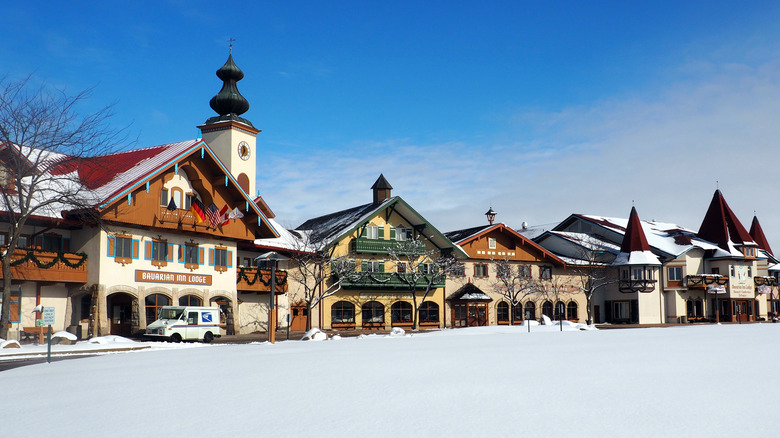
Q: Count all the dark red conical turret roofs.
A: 3